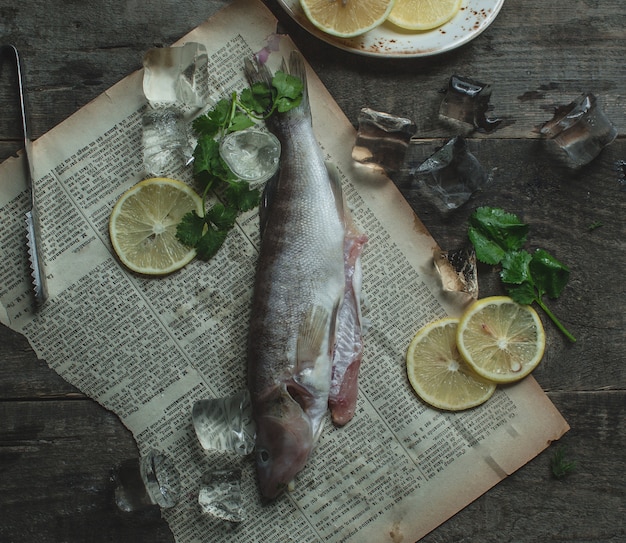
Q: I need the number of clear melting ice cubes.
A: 11